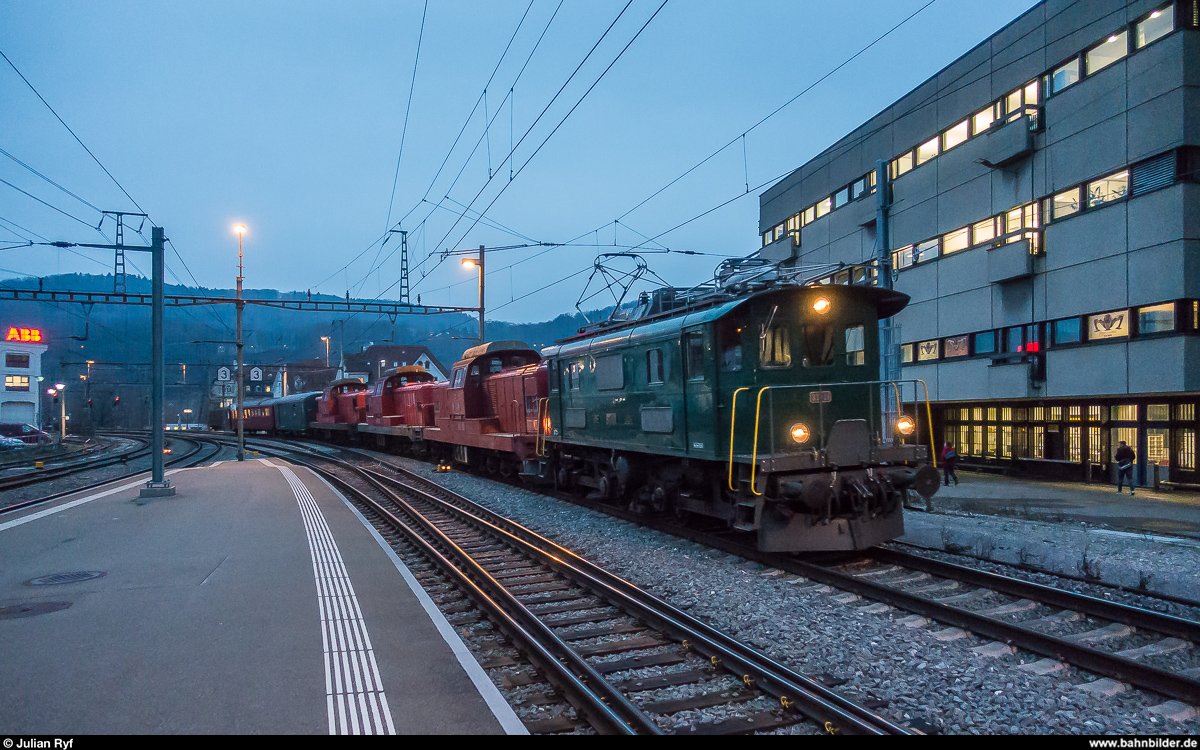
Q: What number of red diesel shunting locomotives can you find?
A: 3